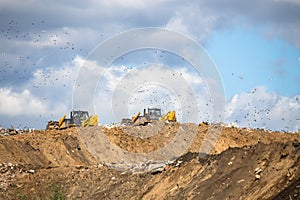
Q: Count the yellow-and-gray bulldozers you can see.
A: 2